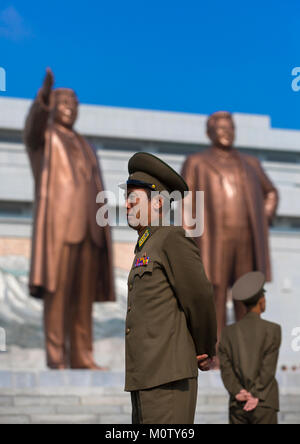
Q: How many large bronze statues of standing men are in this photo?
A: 2